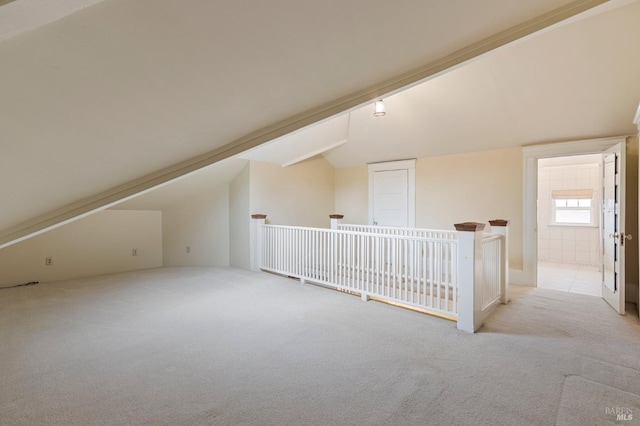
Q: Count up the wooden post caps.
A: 4